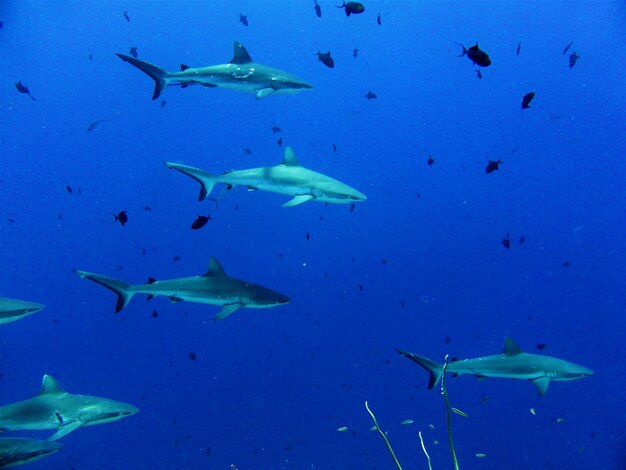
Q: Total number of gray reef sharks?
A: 7